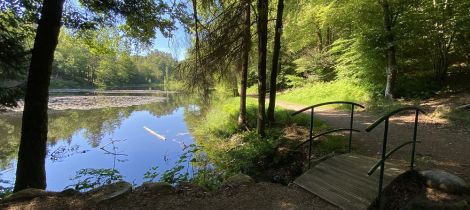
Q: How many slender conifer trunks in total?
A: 3